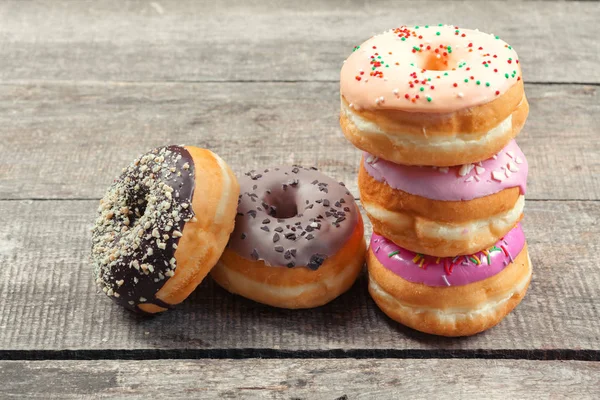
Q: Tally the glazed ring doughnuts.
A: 5